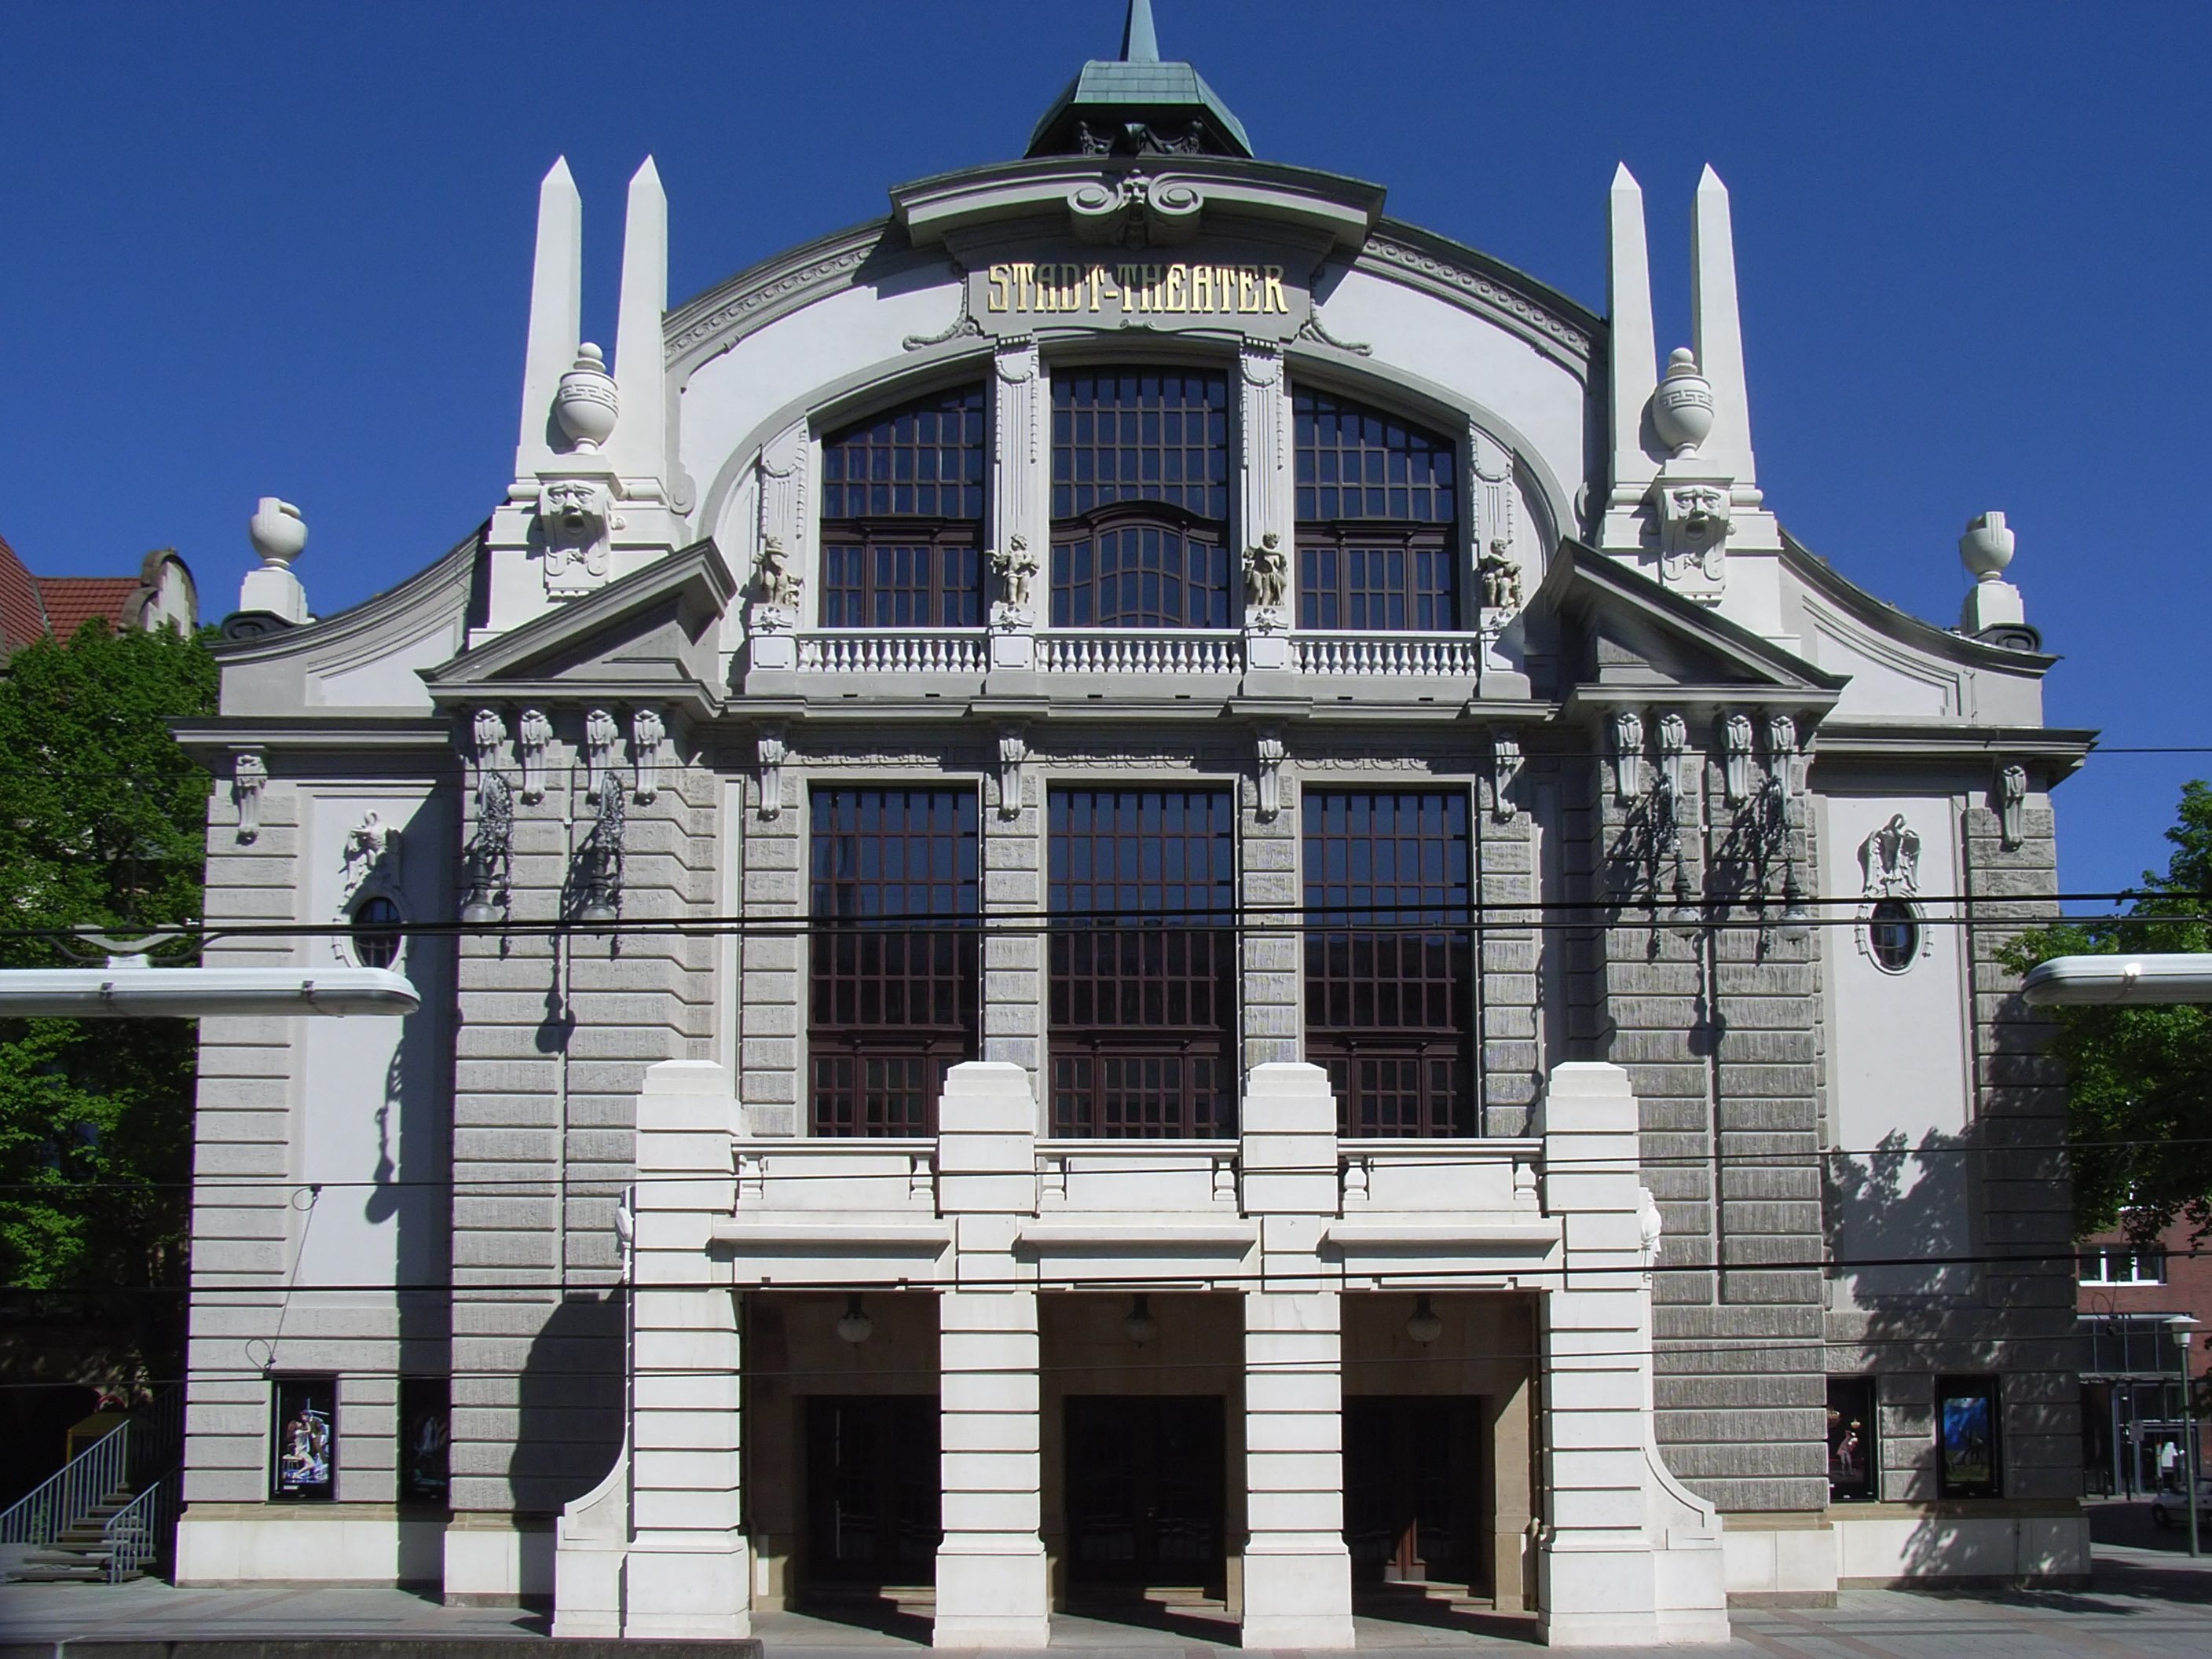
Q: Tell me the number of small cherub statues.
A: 4